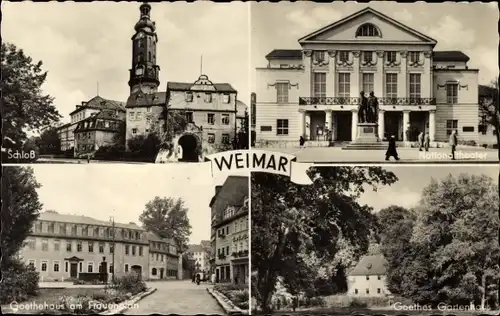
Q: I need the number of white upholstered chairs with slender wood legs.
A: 0